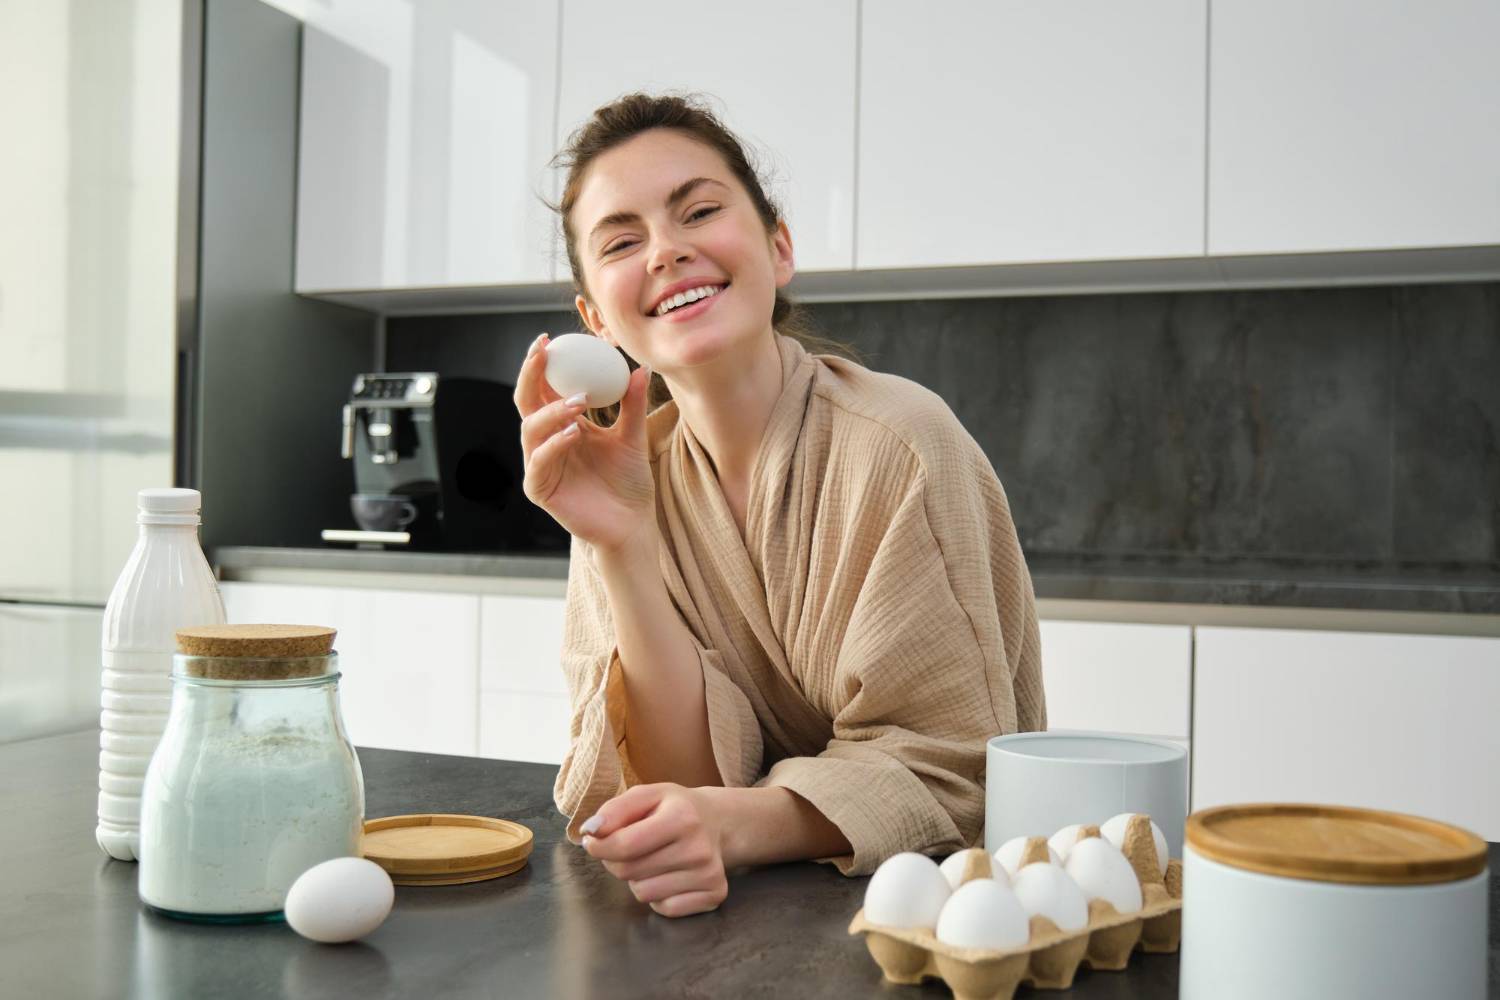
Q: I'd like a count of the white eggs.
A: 10